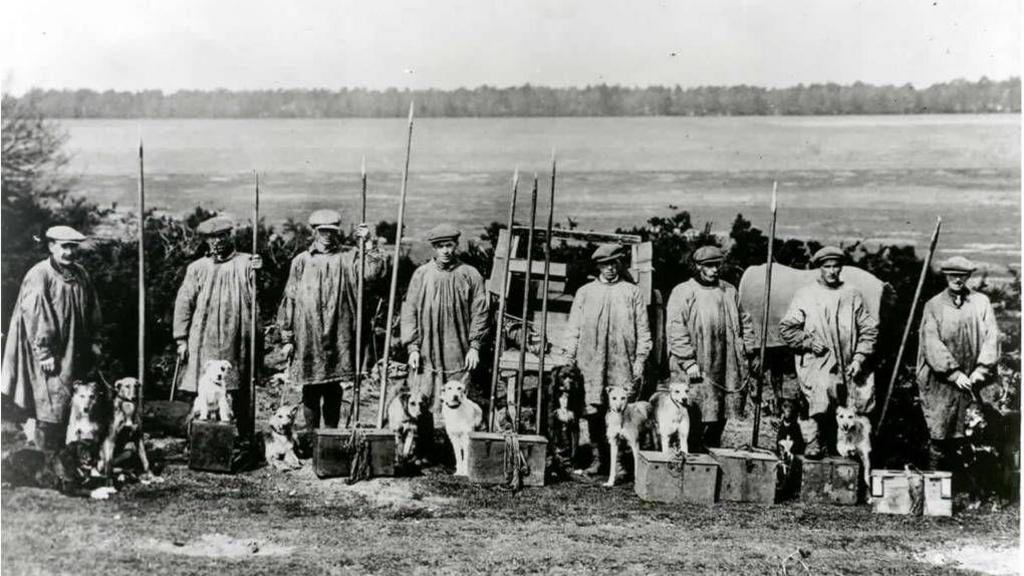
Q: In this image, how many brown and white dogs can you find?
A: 0